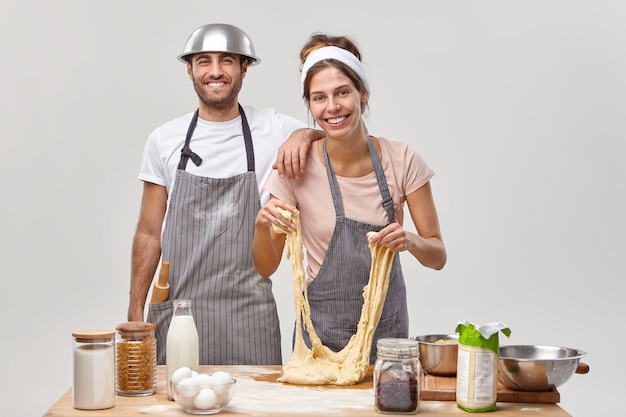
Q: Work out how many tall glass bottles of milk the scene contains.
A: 1